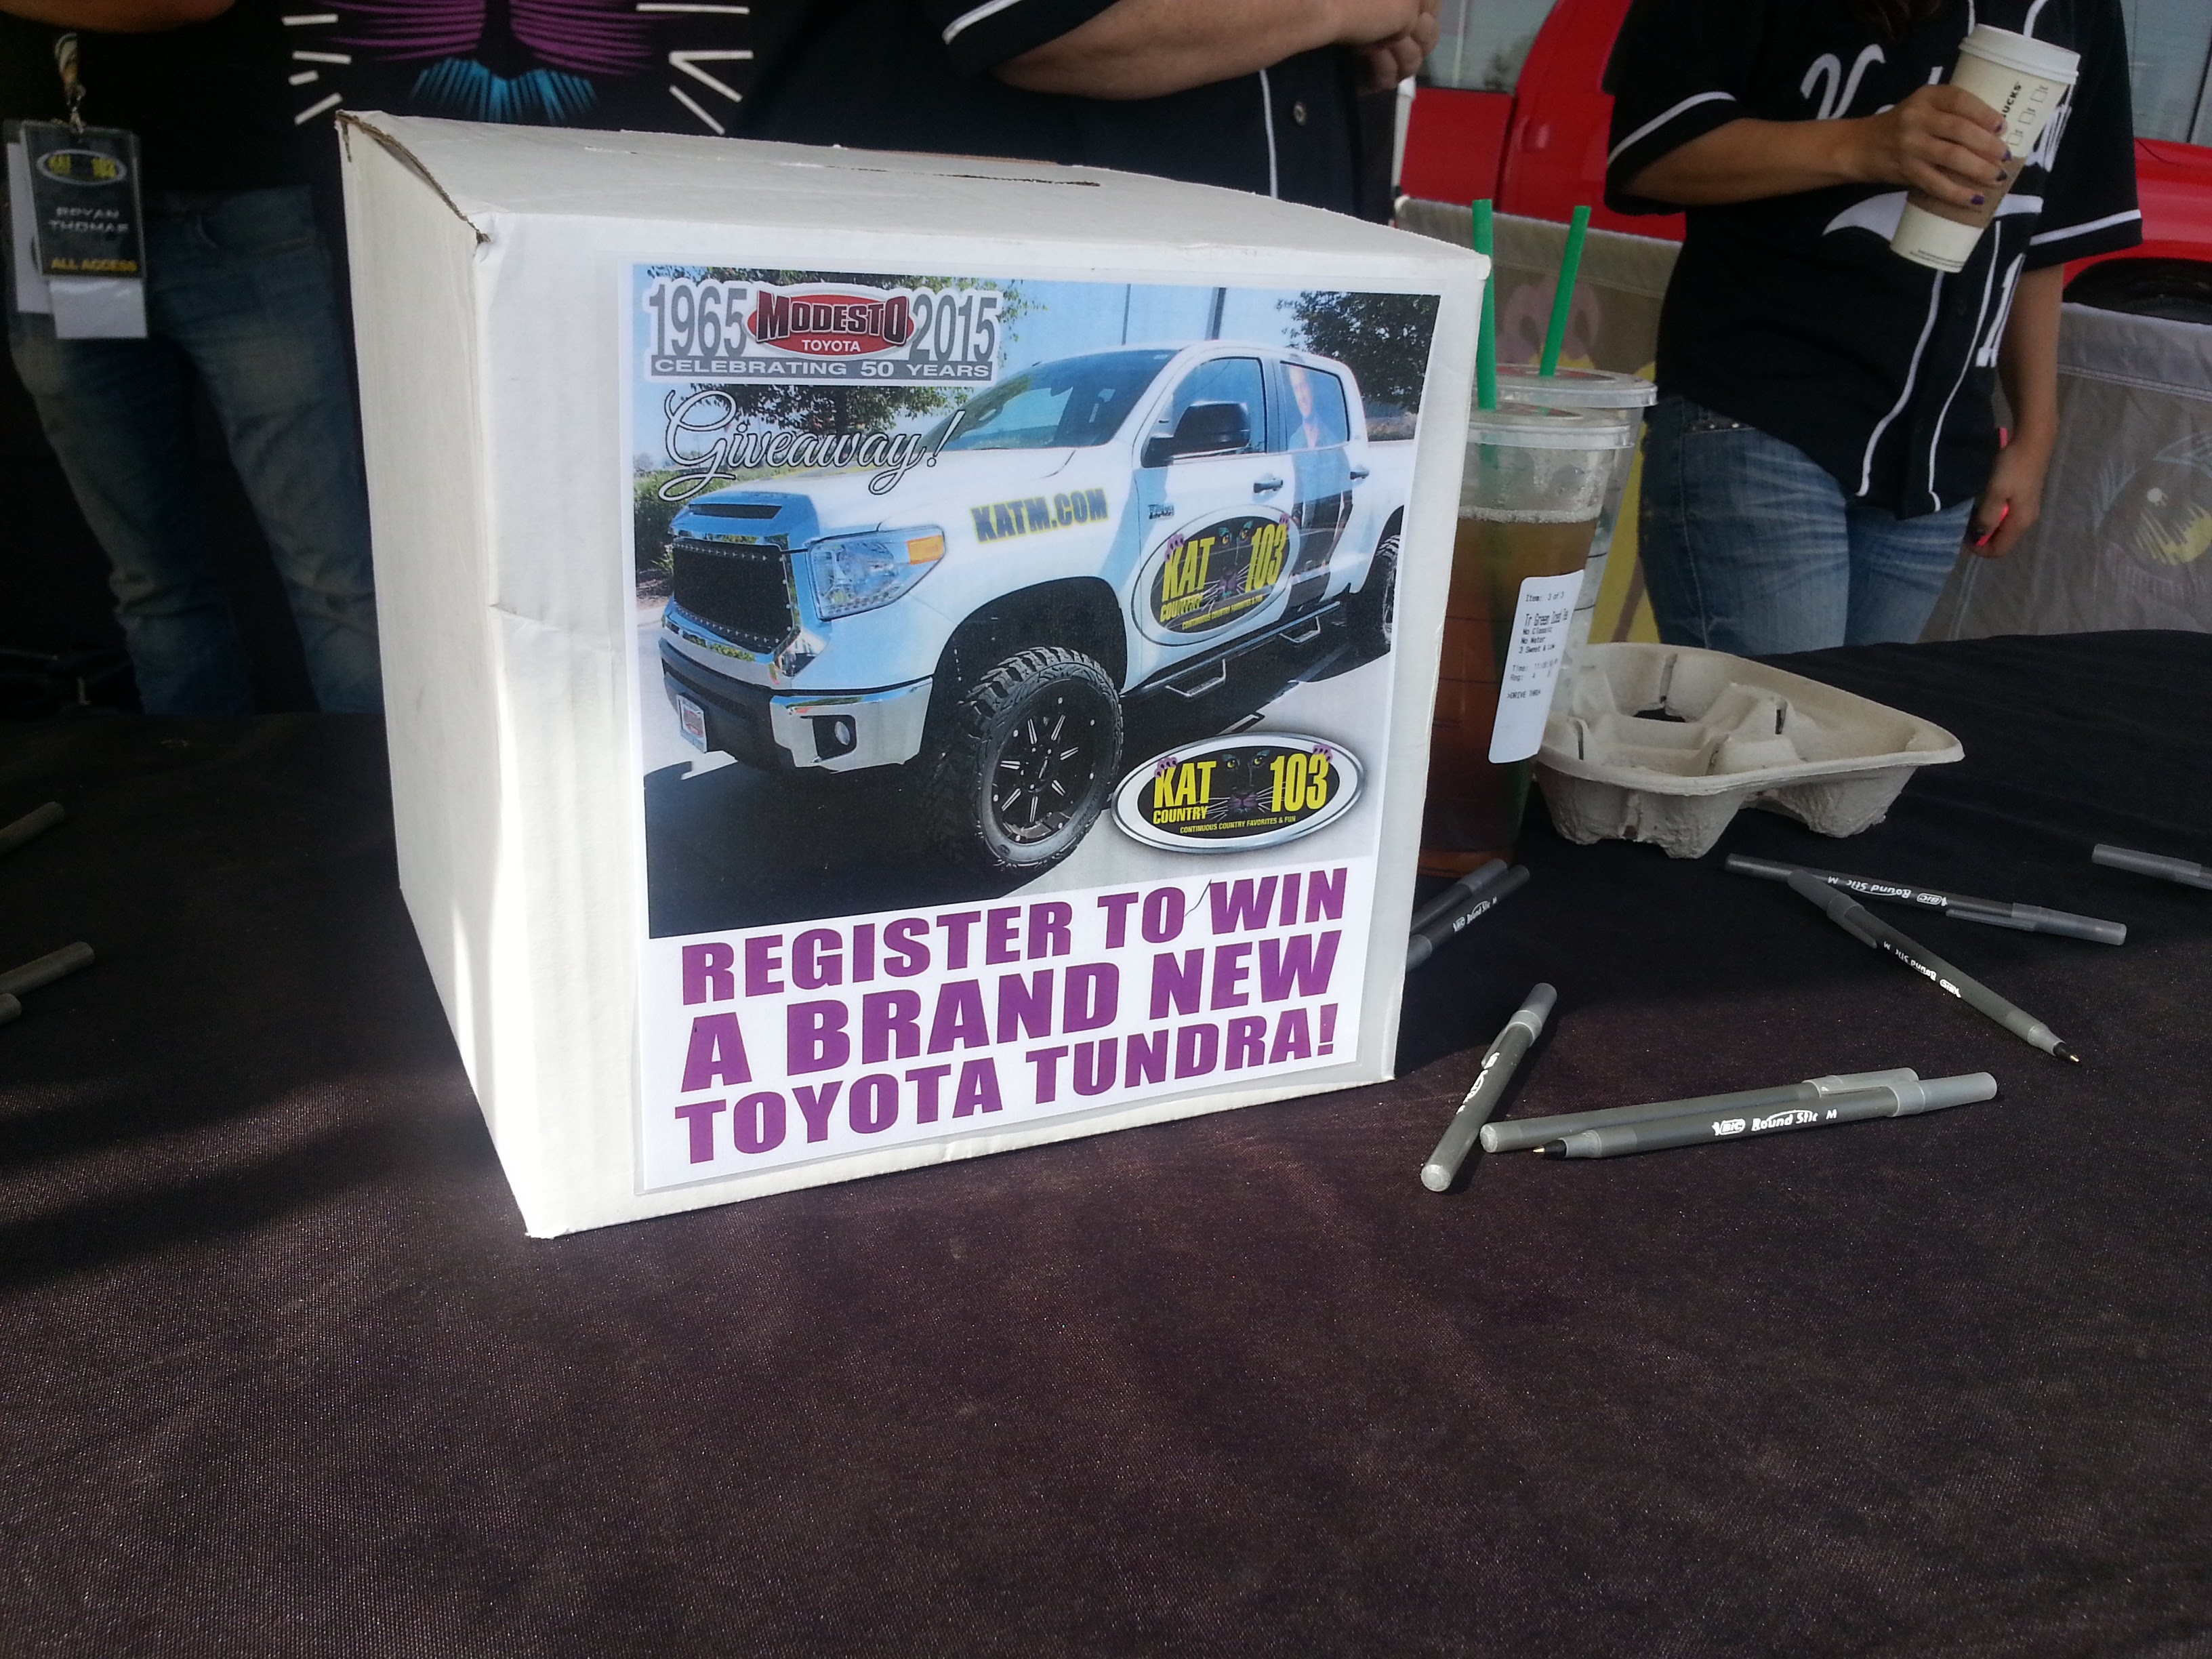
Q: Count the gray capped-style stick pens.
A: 11